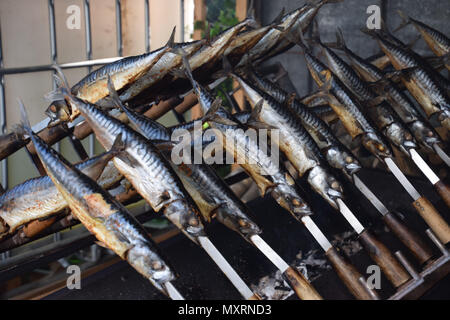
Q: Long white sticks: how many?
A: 9